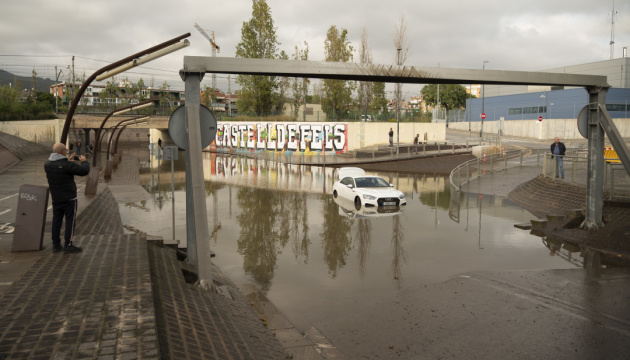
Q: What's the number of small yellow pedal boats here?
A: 0